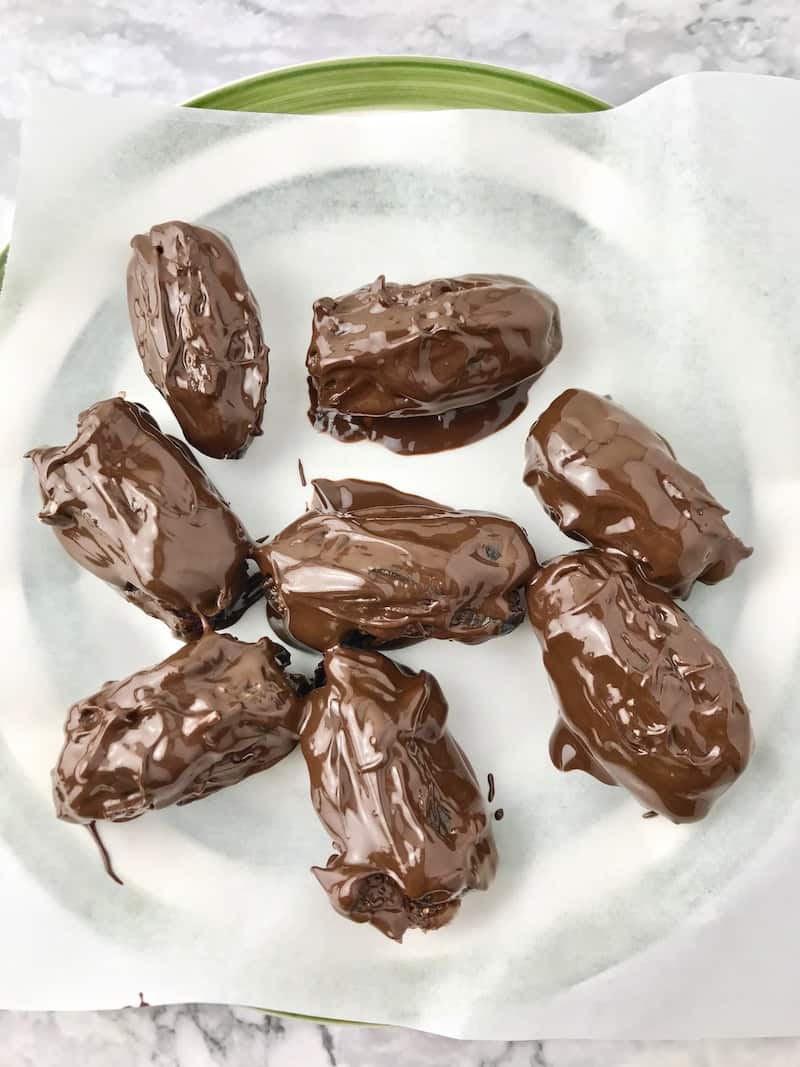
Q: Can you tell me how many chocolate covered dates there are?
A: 8